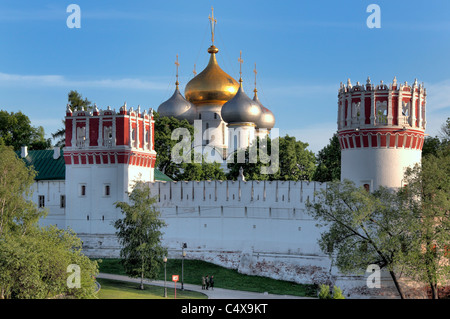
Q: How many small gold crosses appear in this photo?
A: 4